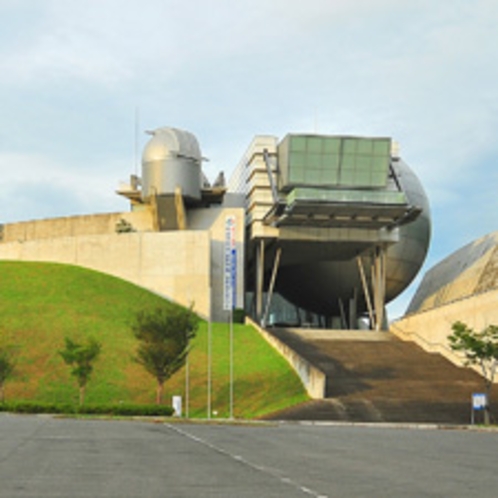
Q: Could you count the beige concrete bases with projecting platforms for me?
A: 1